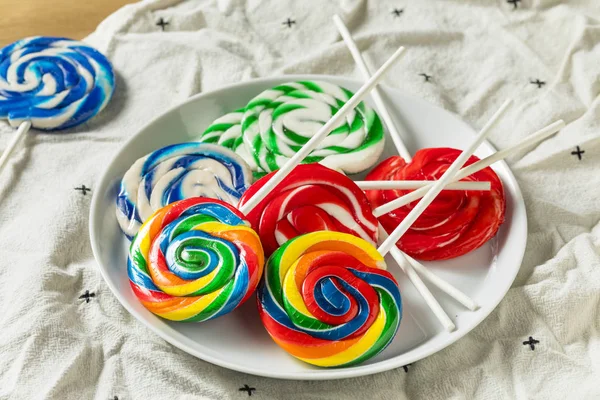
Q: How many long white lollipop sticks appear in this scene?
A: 8